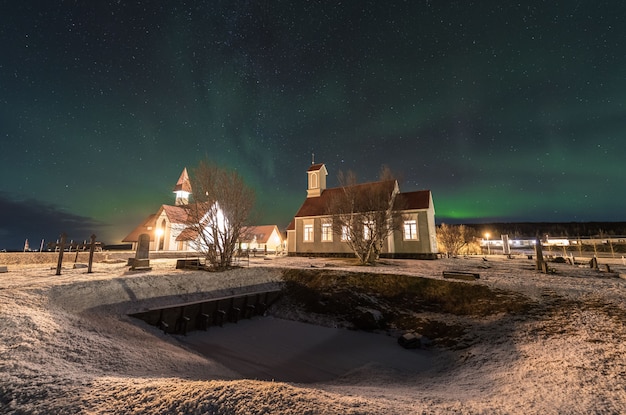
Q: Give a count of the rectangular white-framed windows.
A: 5